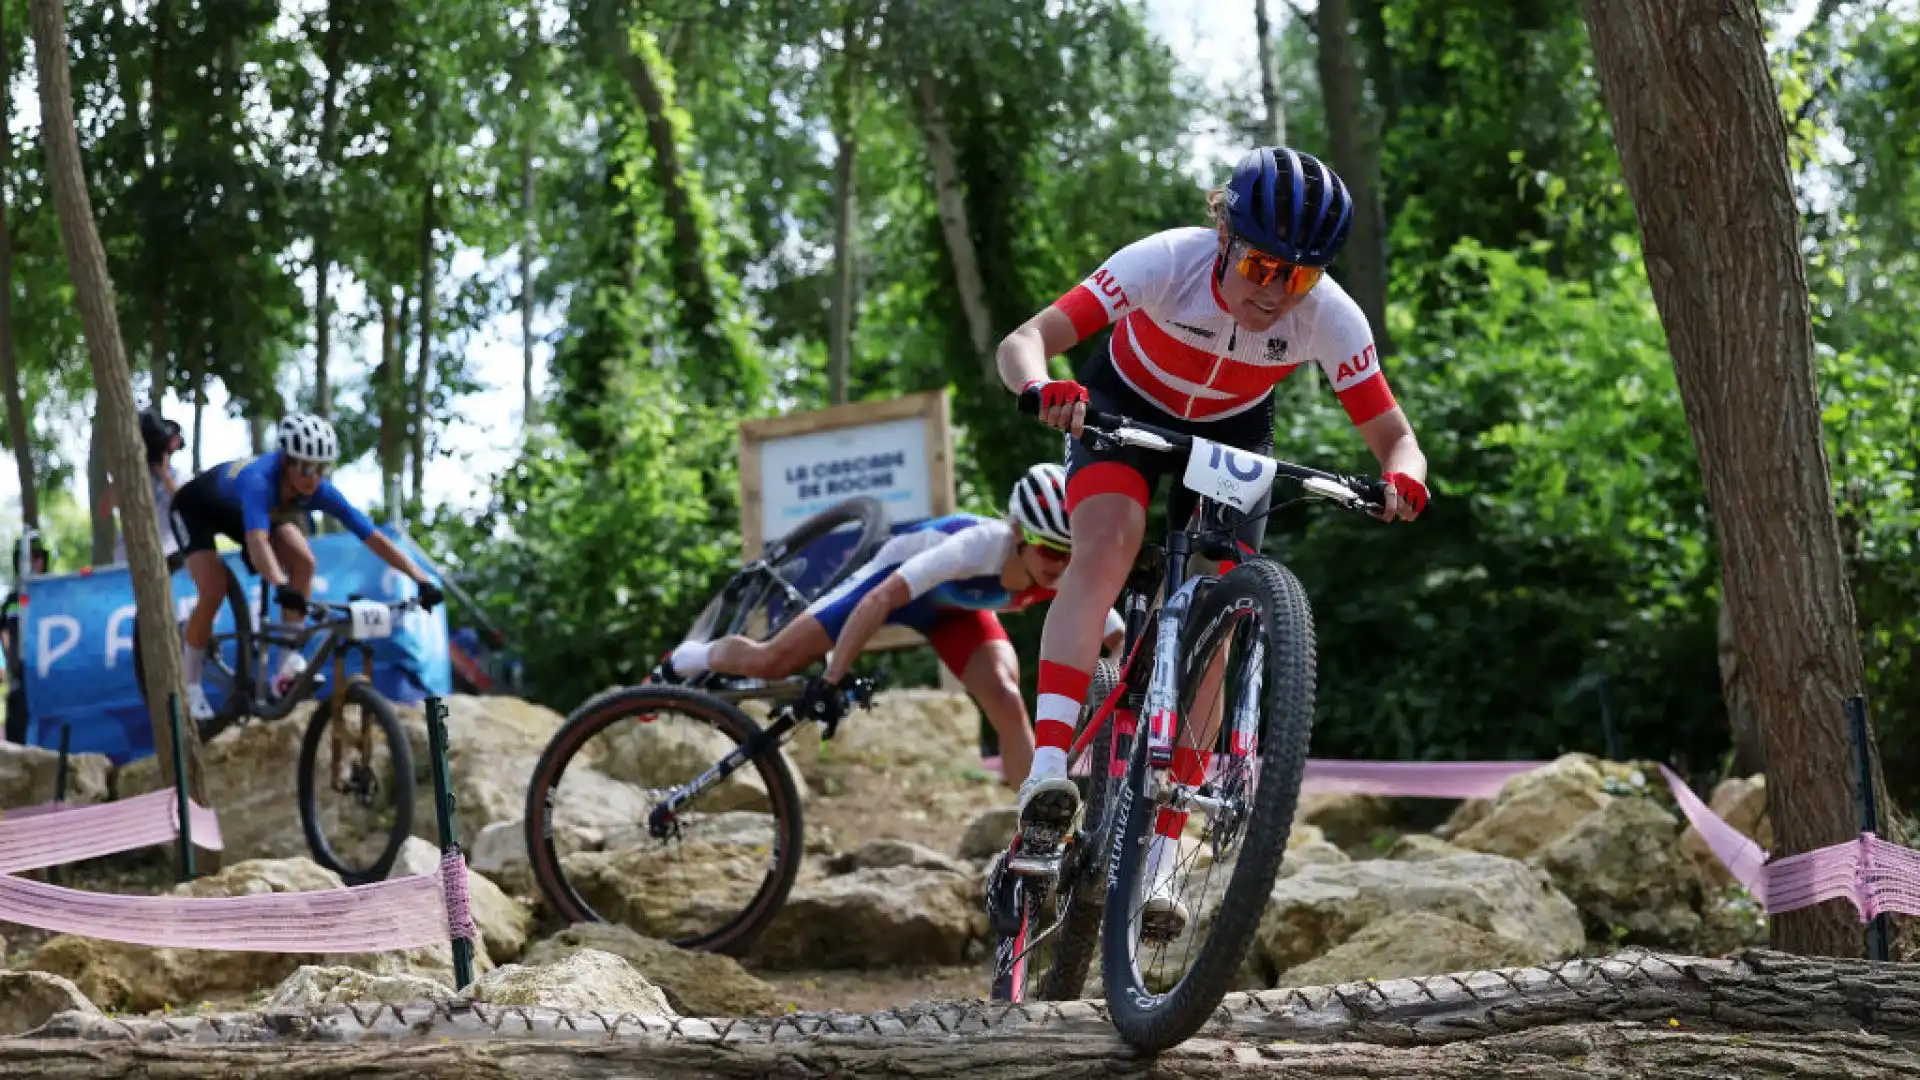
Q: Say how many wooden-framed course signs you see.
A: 1